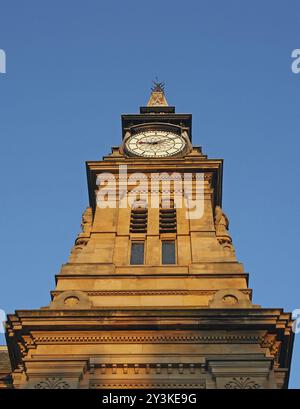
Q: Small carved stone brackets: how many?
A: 11